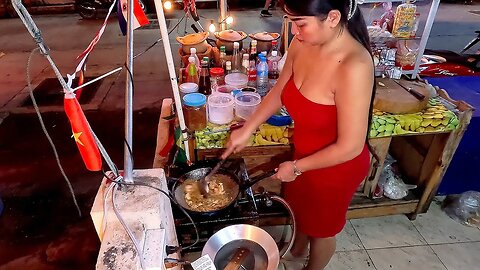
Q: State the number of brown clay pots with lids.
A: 3